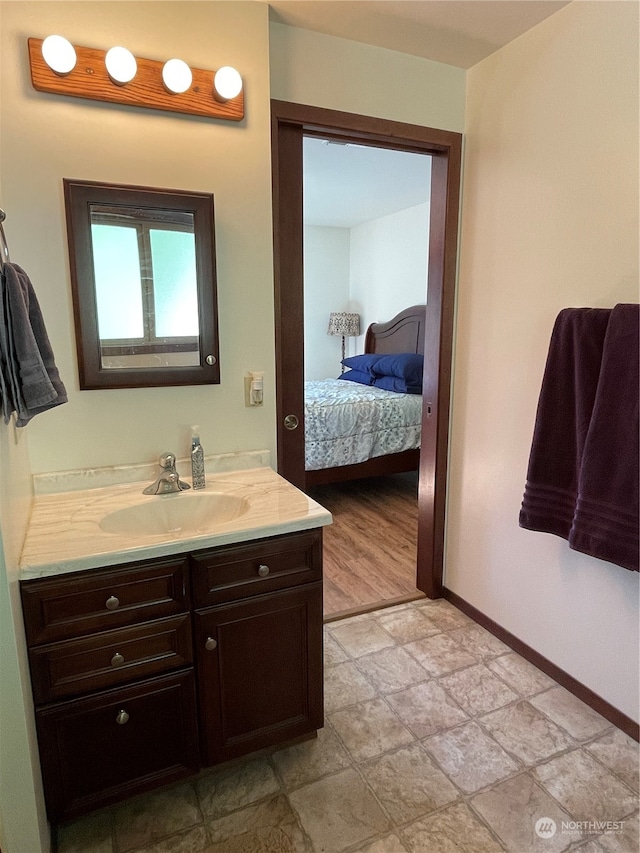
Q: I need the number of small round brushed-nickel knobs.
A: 6